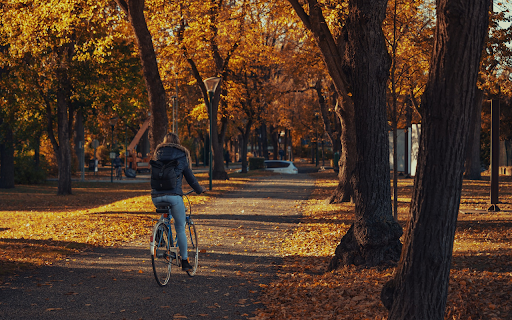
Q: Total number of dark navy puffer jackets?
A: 1